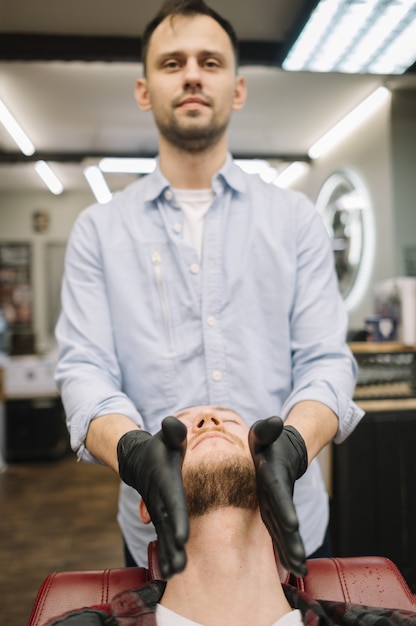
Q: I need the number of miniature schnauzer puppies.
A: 0